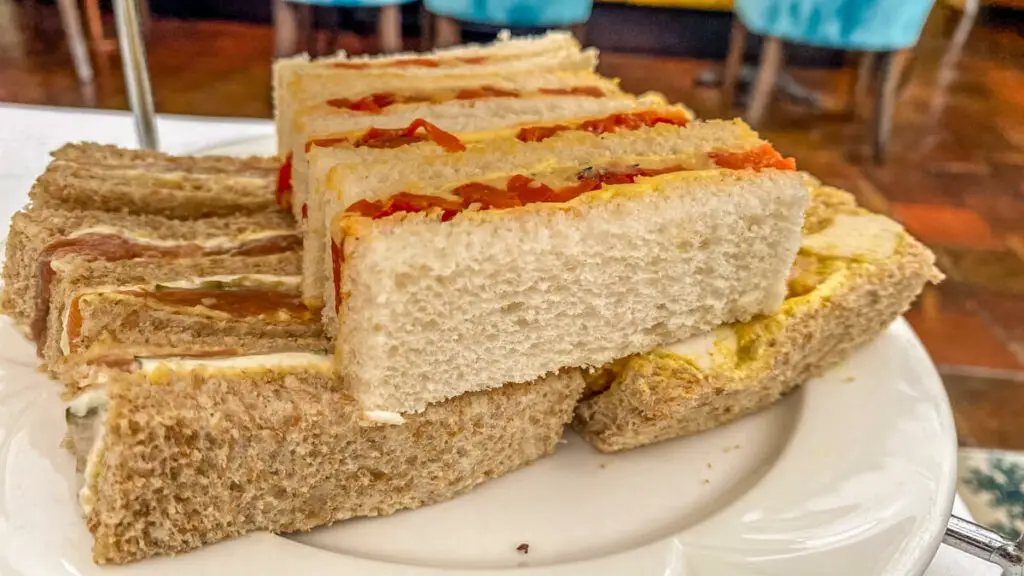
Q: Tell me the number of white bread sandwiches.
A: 4